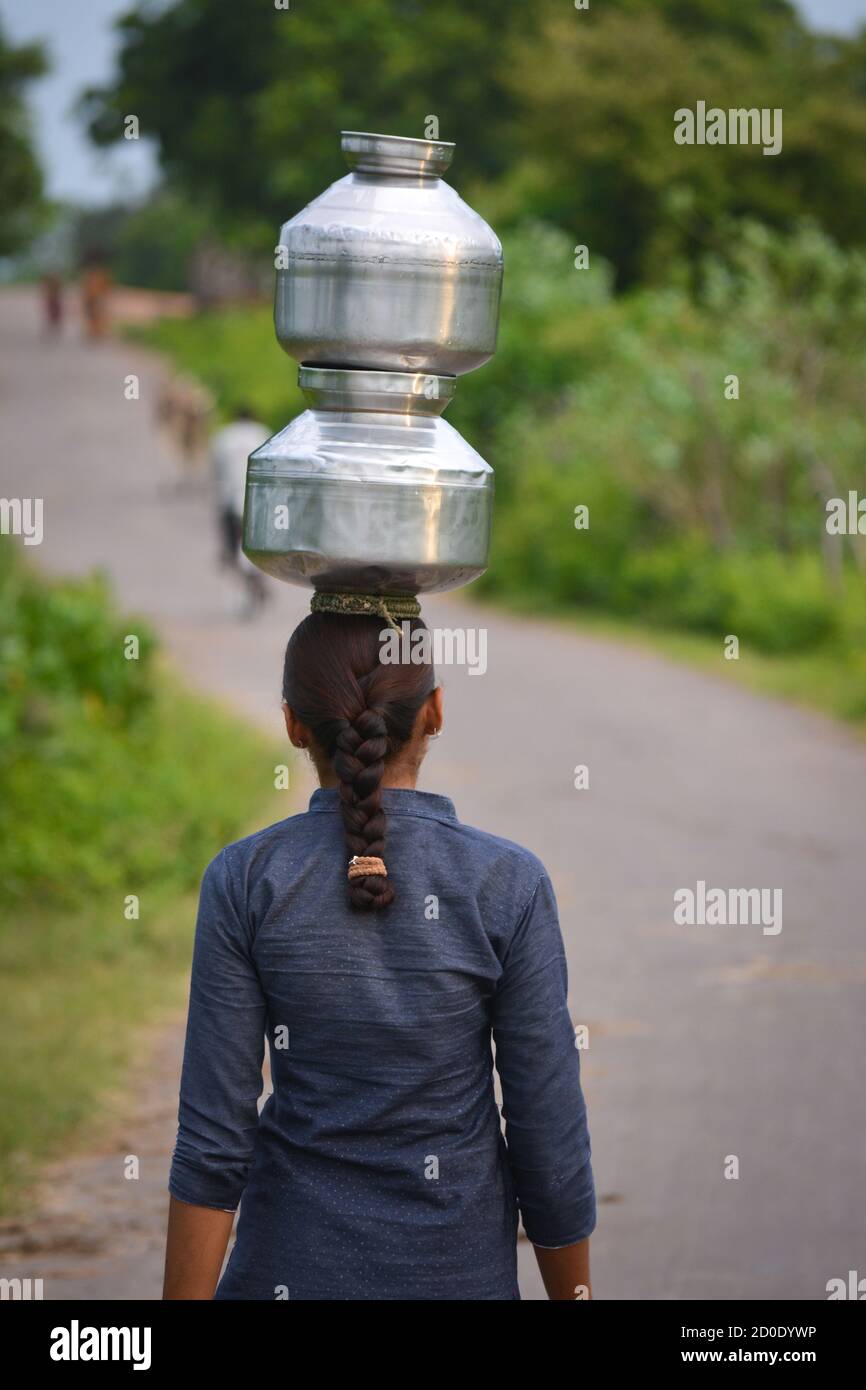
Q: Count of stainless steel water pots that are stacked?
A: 2